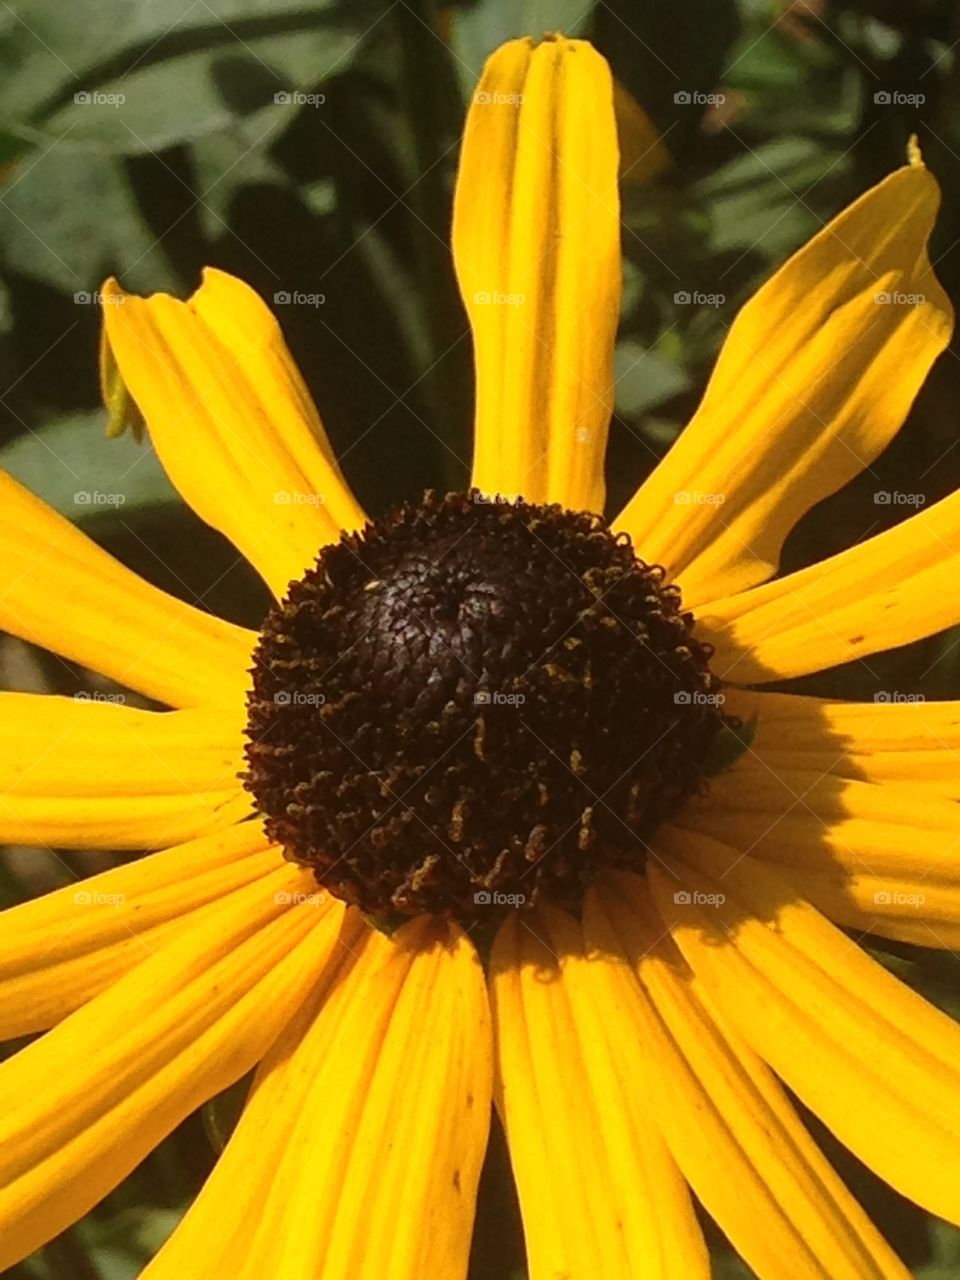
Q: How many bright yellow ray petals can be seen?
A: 14